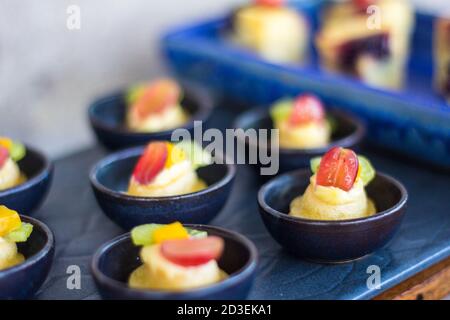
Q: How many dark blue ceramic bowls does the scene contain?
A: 7